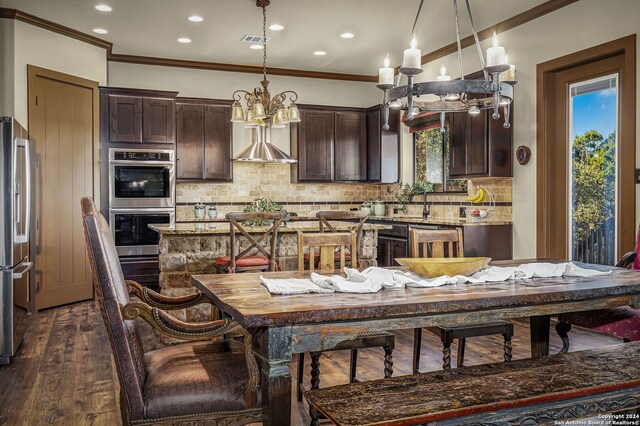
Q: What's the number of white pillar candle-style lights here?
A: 5